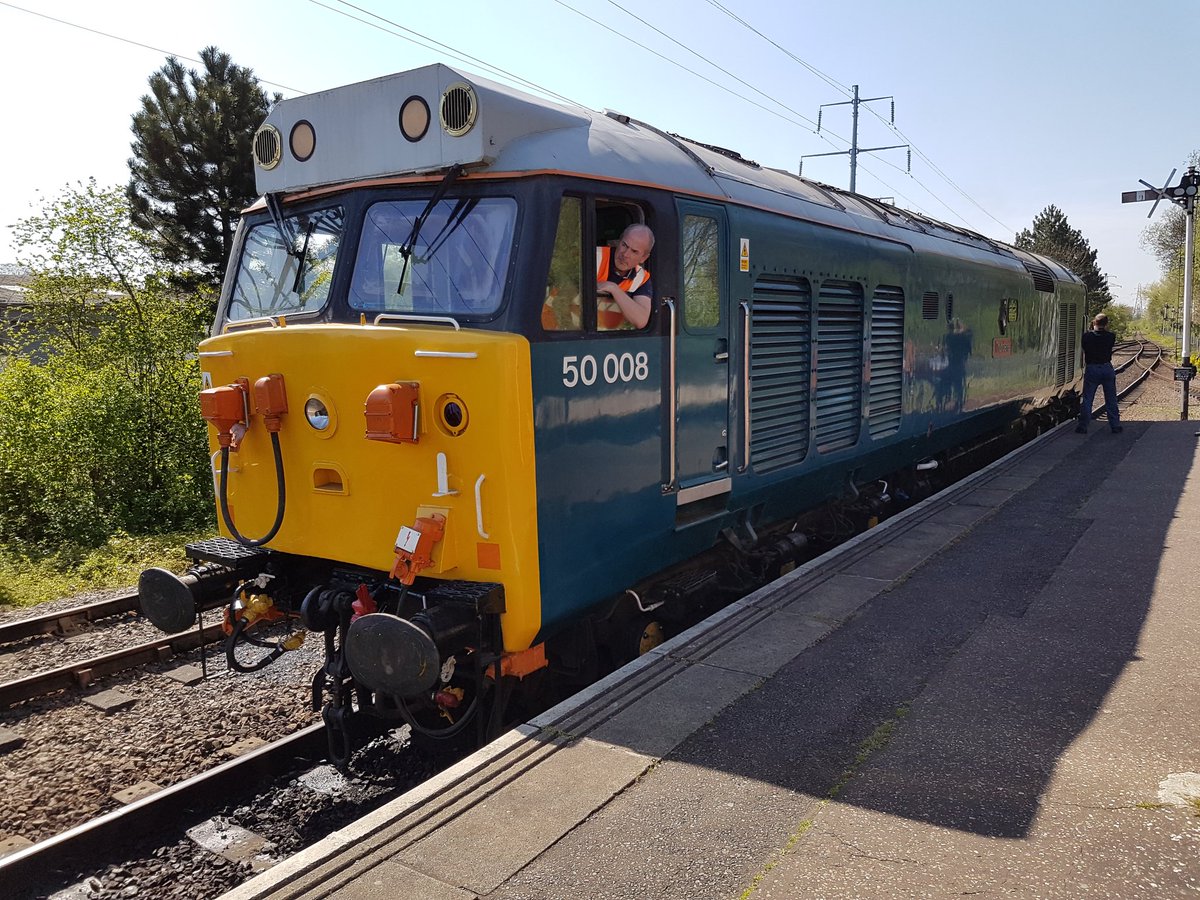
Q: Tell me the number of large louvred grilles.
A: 3